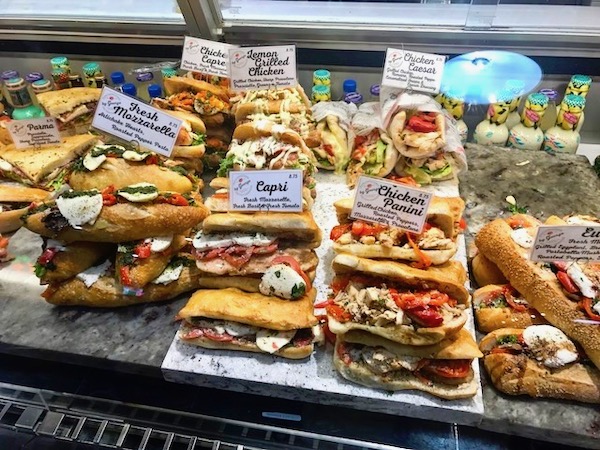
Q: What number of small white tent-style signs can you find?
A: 8